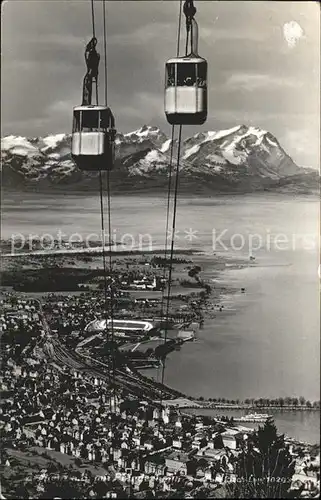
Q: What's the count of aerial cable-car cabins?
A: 2